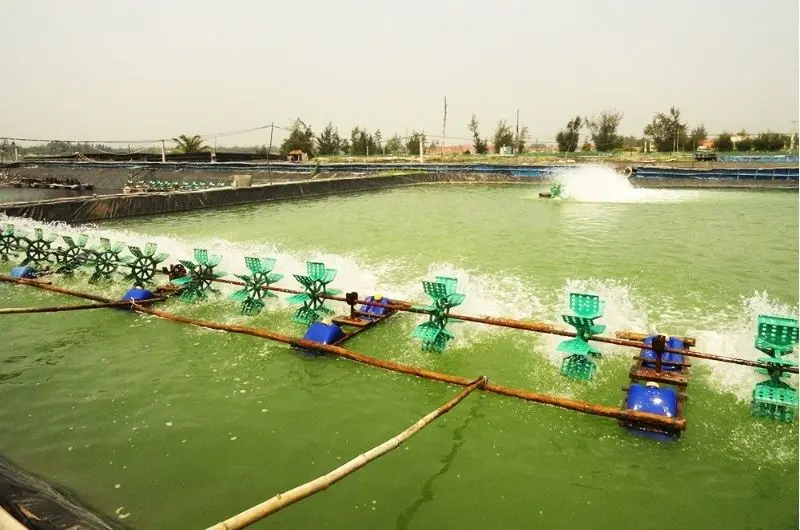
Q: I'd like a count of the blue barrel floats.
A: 6